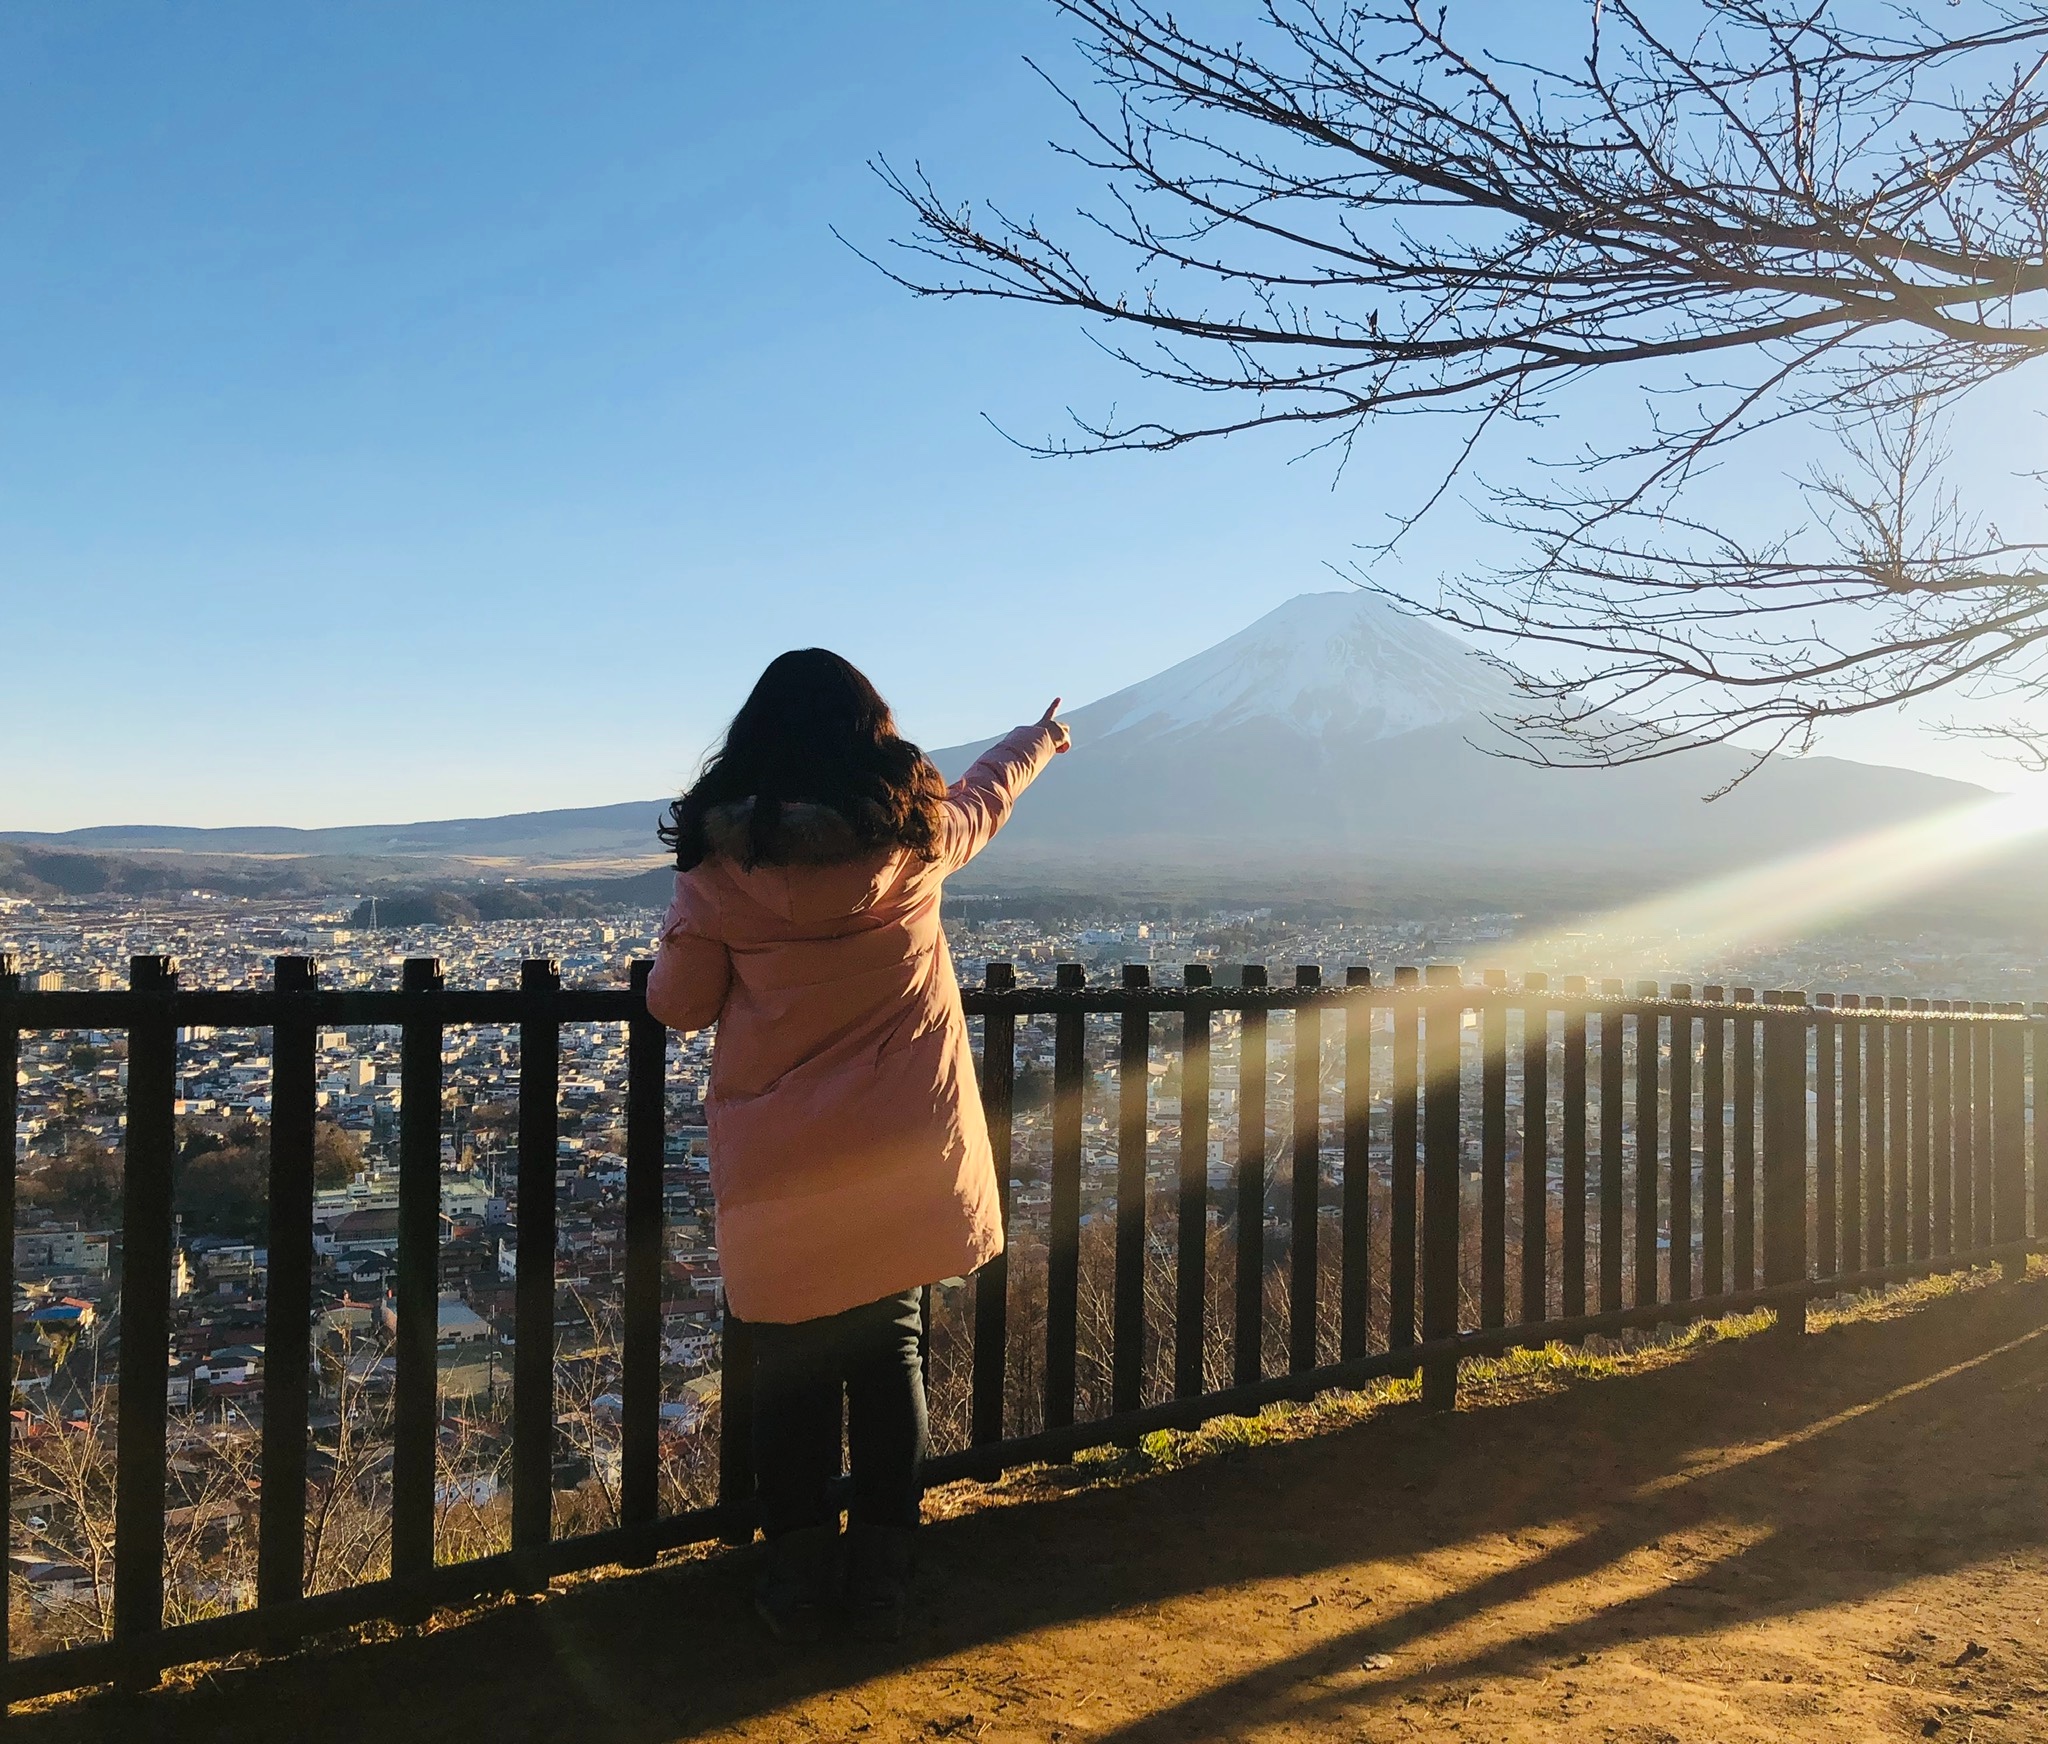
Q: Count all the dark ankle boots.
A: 2